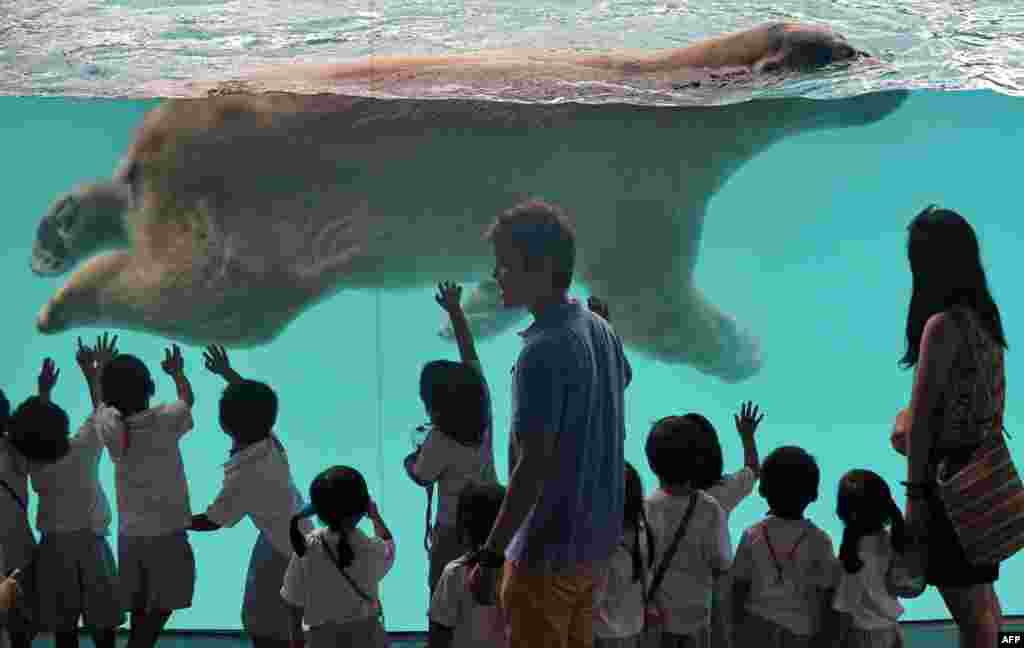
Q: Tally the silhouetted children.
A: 12